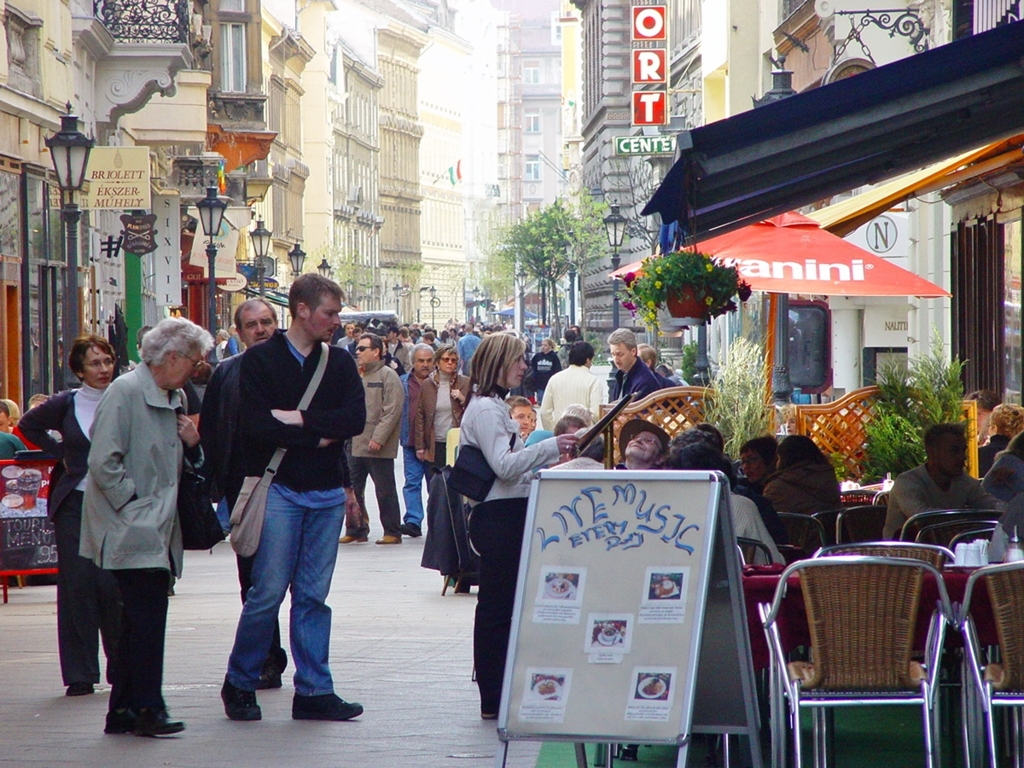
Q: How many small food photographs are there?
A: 5